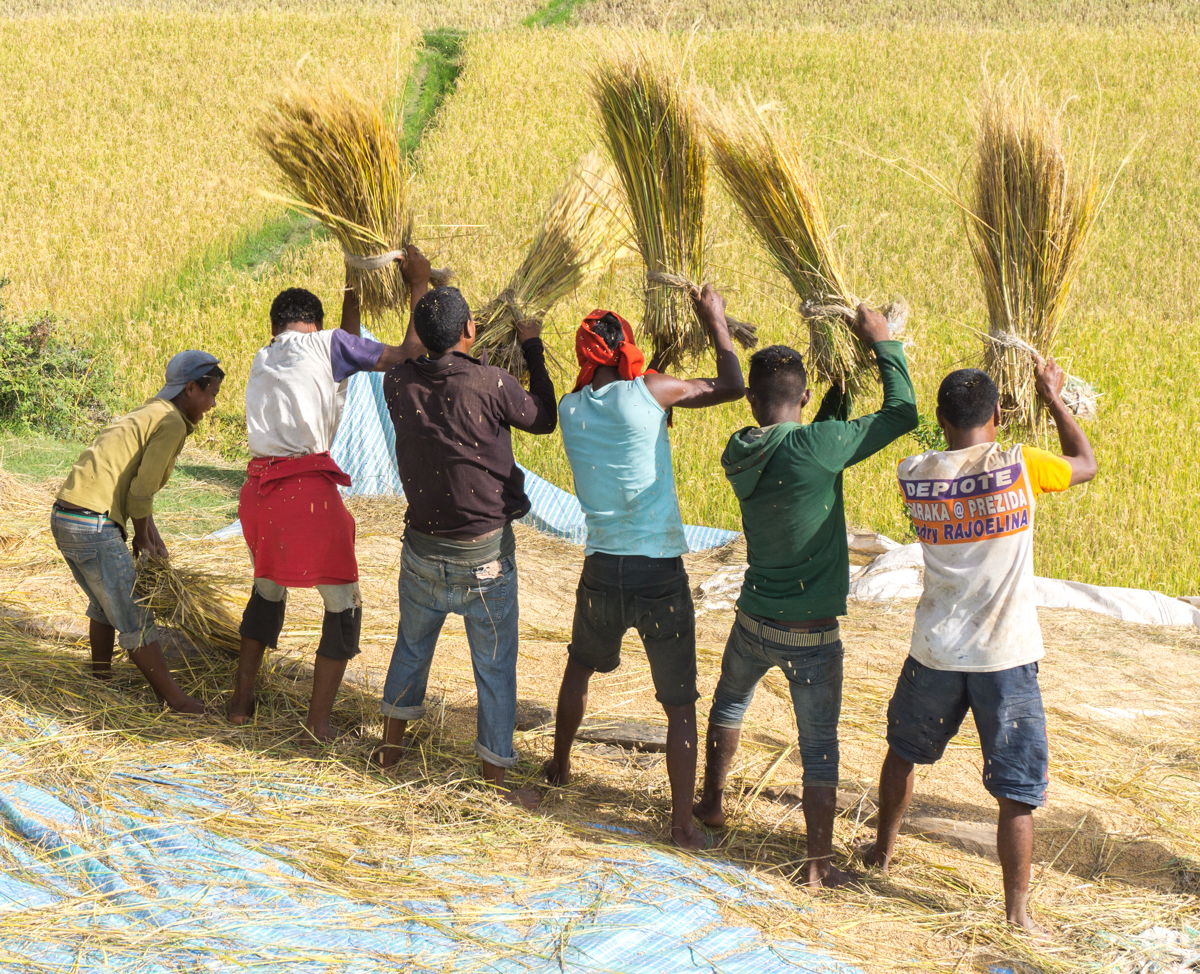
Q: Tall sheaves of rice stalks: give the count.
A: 5